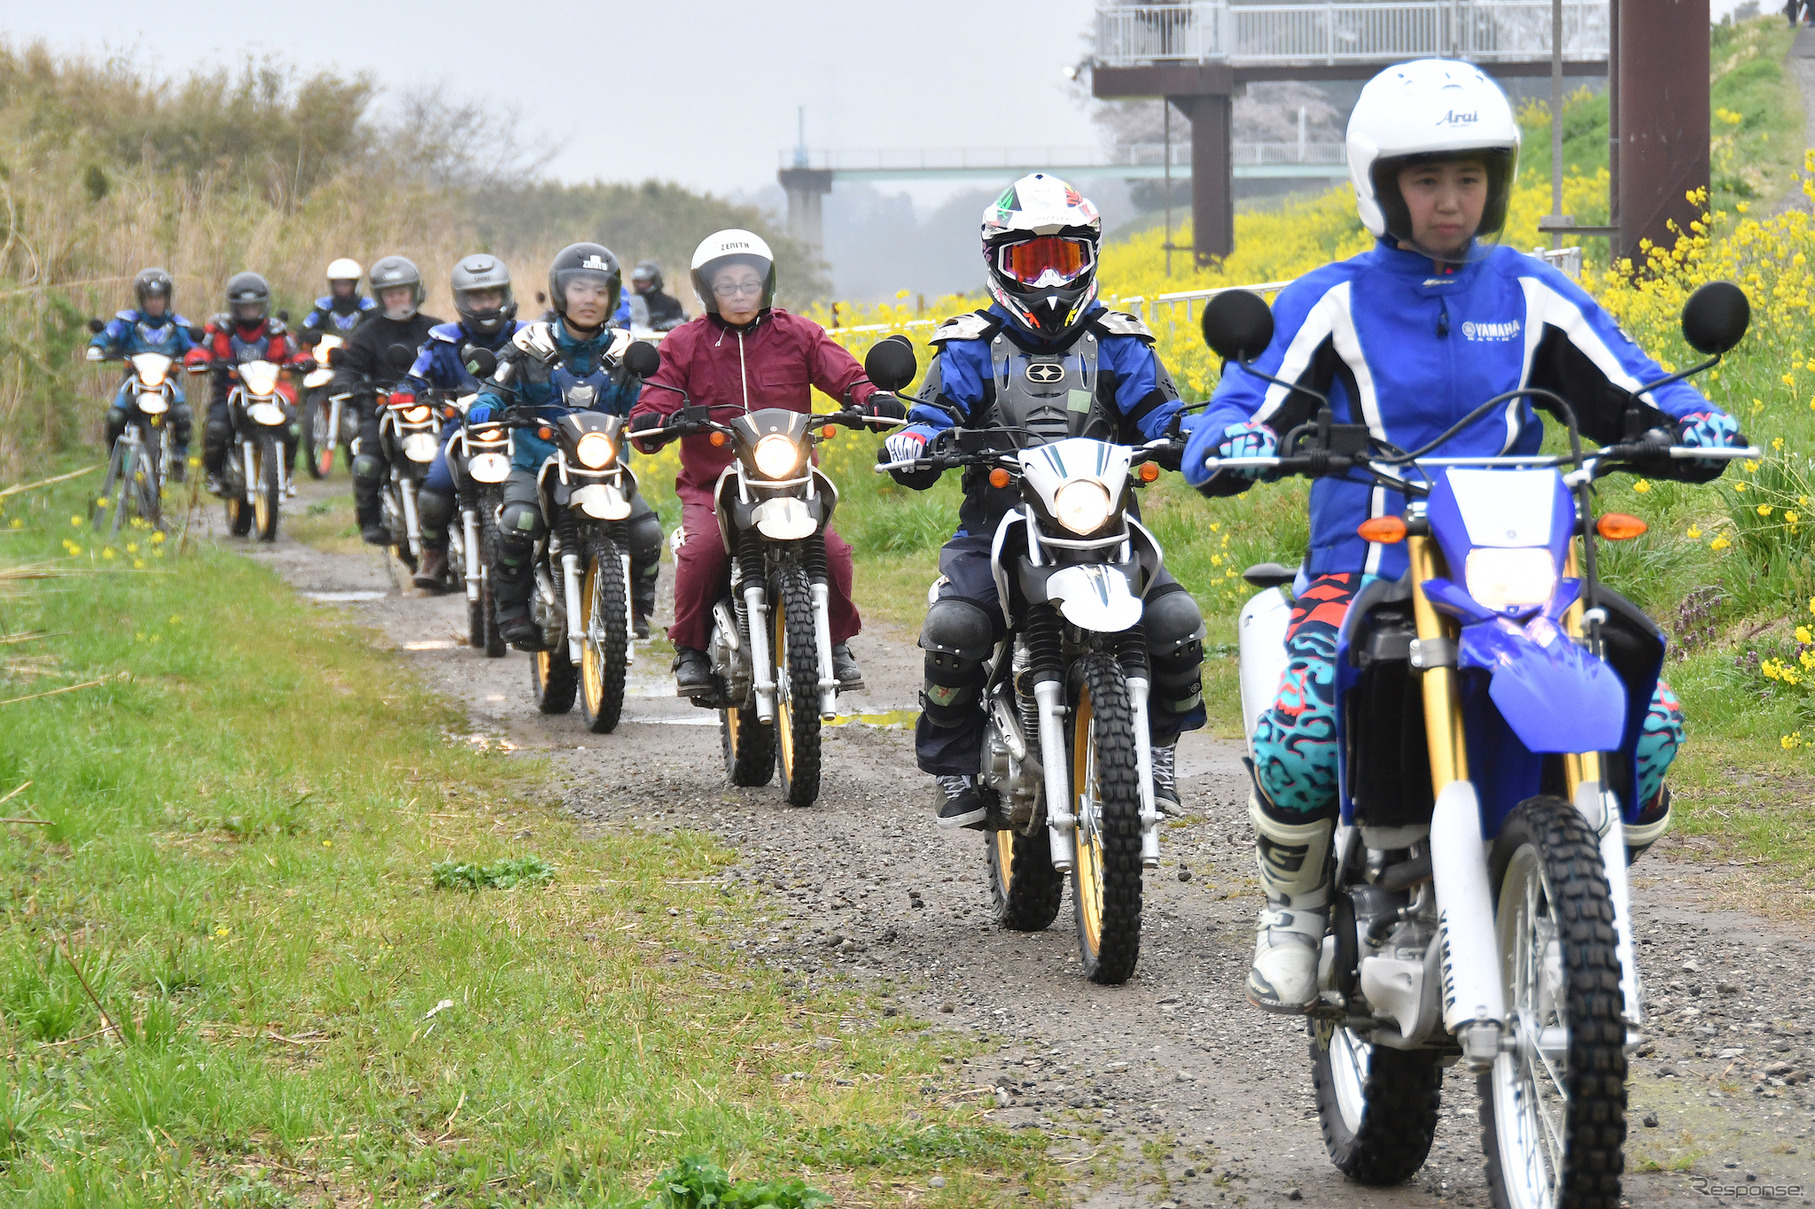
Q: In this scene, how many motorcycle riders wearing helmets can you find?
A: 10